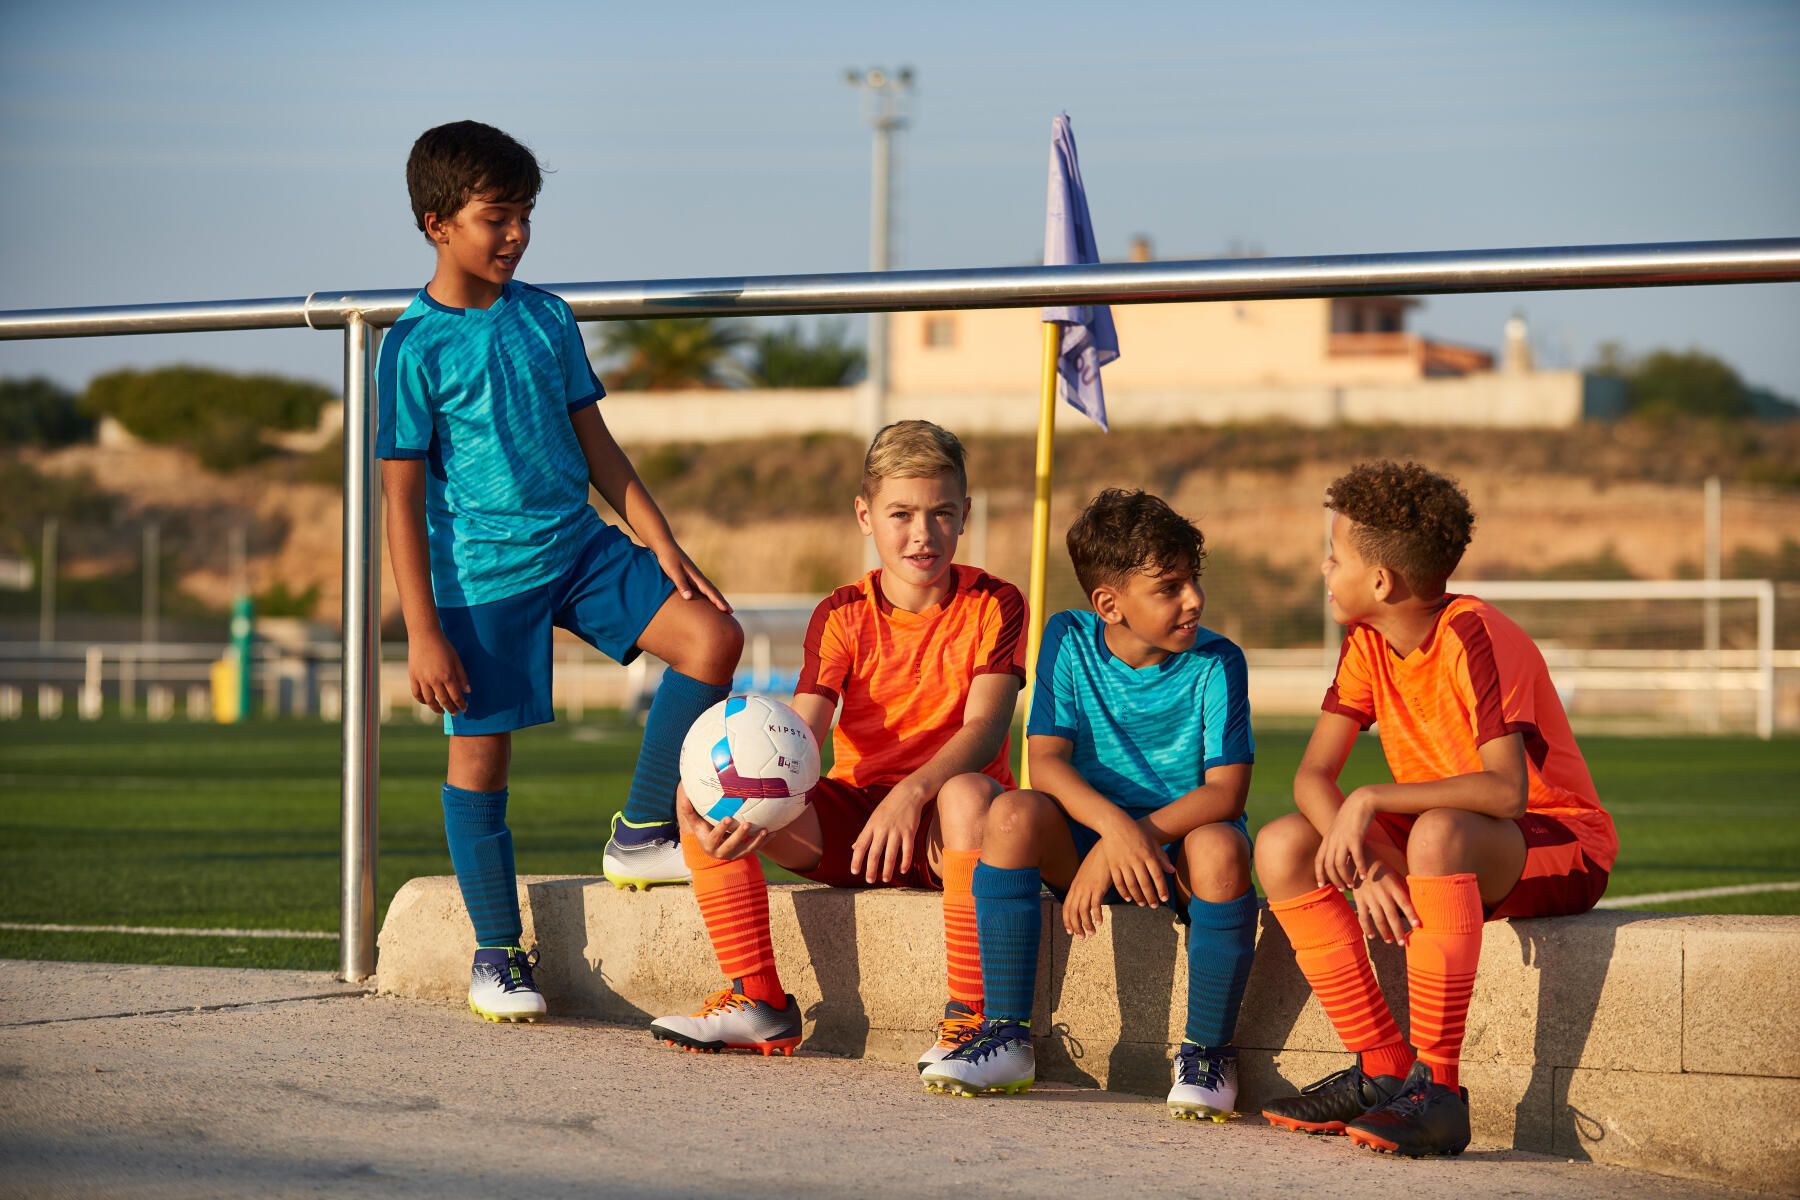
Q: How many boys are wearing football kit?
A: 4